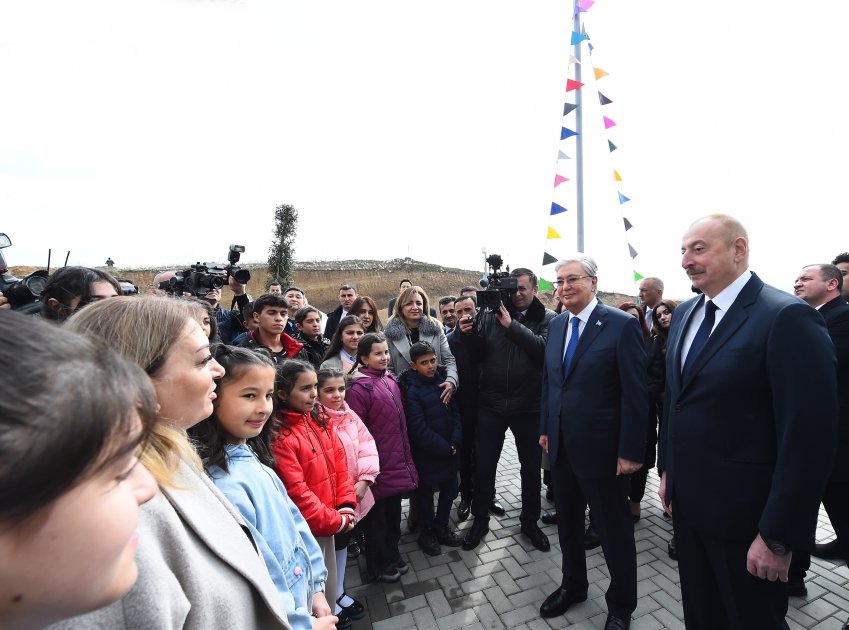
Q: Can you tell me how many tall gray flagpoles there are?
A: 1